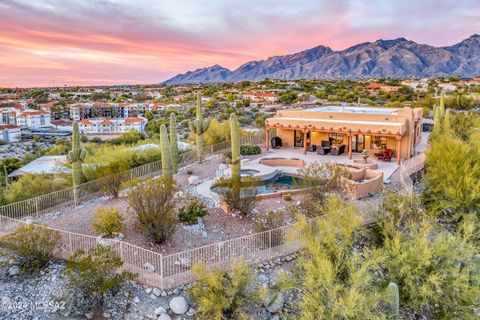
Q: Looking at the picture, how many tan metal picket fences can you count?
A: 1